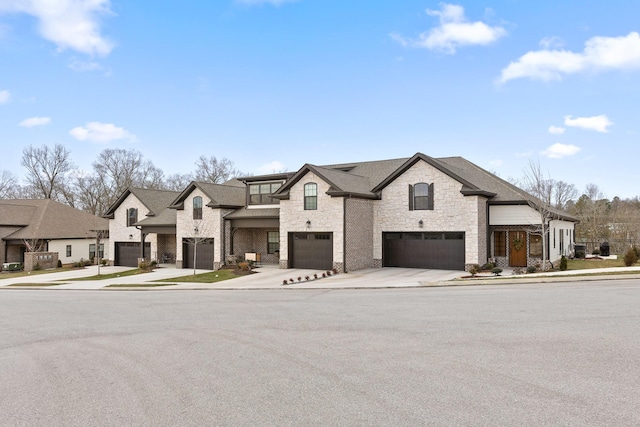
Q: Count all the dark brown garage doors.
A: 4